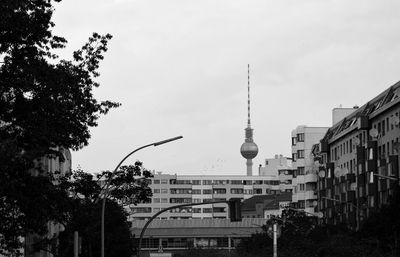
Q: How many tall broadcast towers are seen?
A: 1